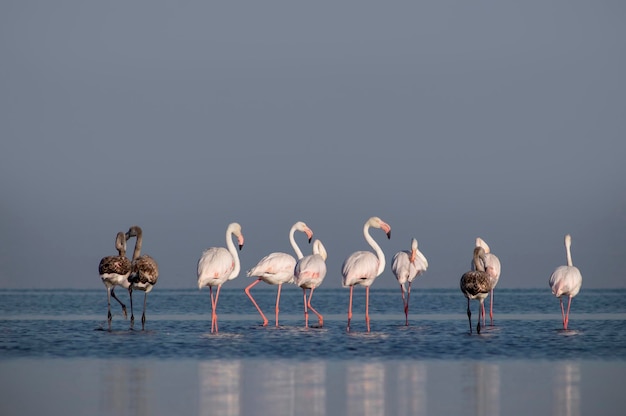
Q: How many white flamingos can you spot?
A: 7